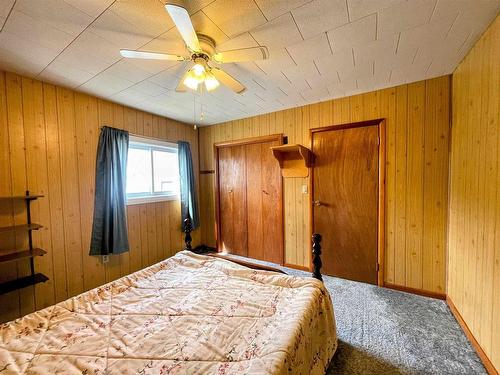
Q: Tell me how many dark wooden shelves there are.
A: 4